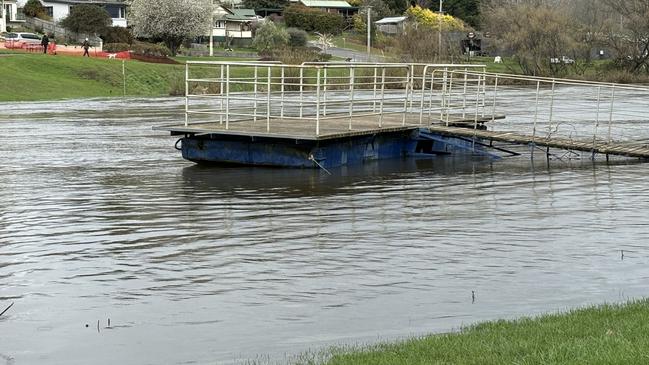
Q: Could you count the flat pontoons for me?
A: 1